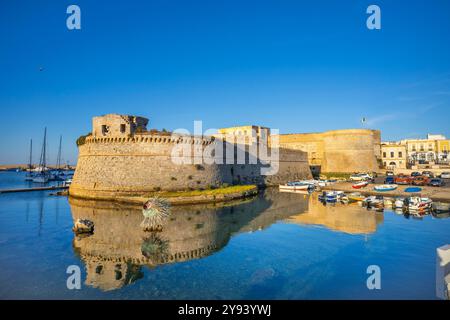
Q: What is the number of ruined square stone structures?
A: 1